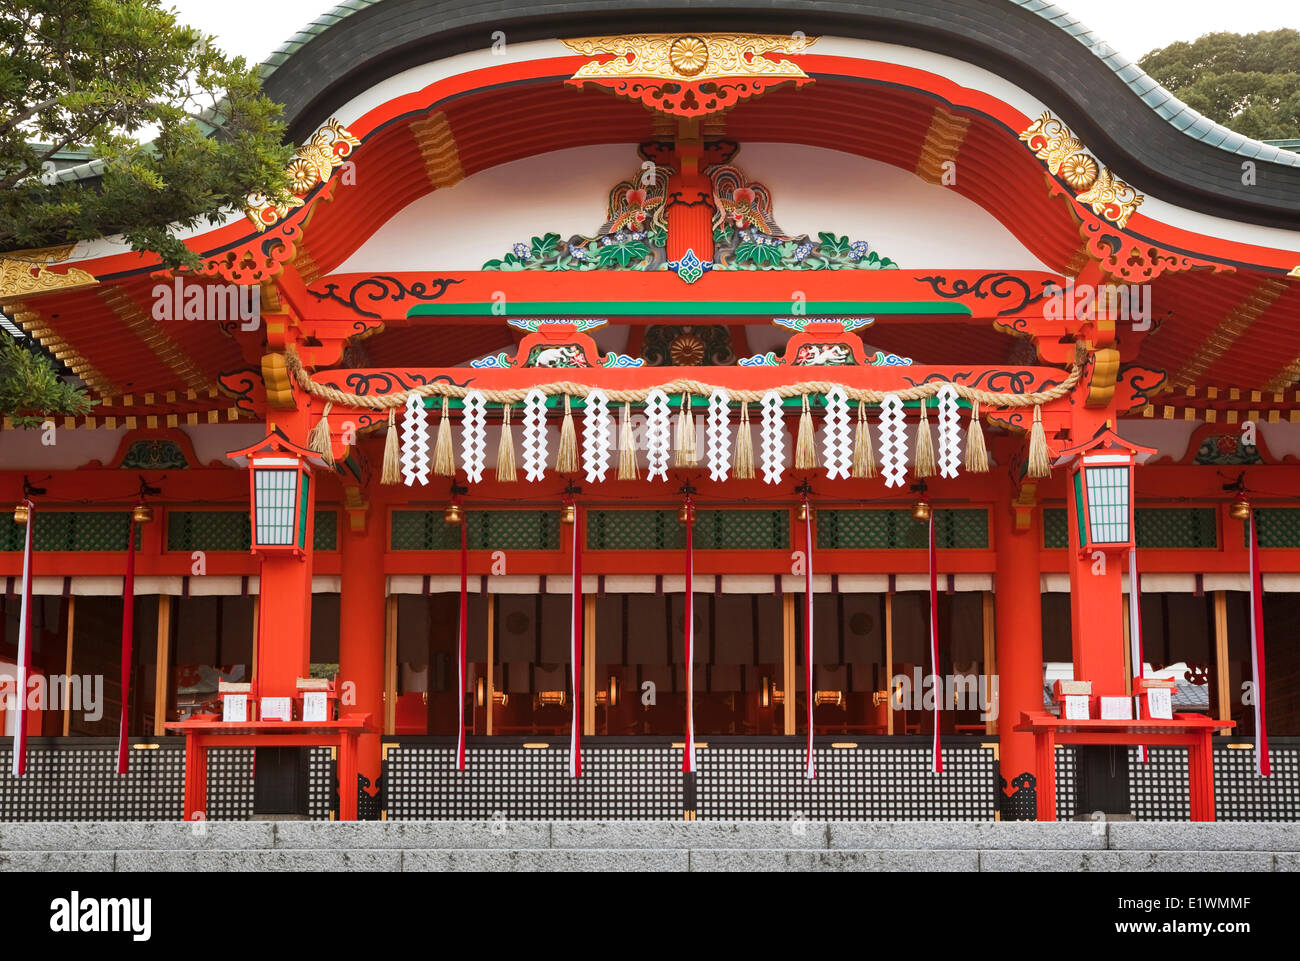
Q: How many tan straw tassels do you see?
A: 13